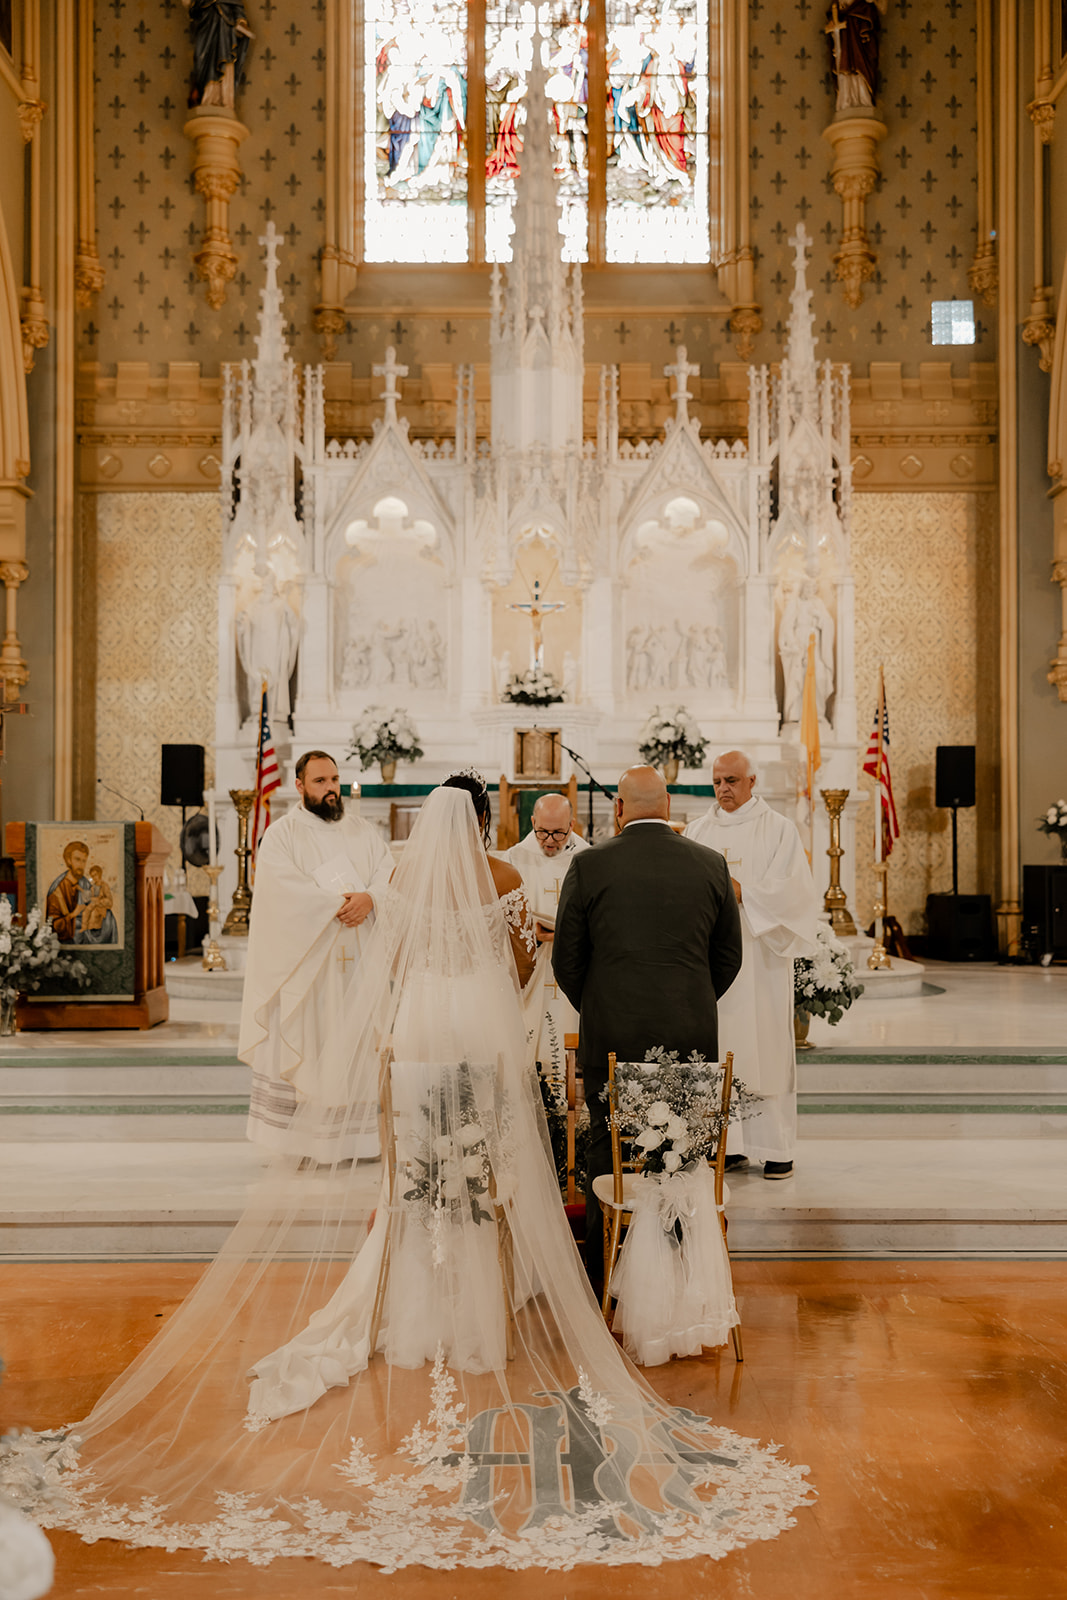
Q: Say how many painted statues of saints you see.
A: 2